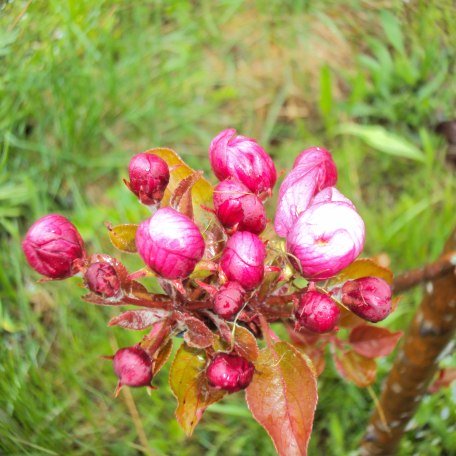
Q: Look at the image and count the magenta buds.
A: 14